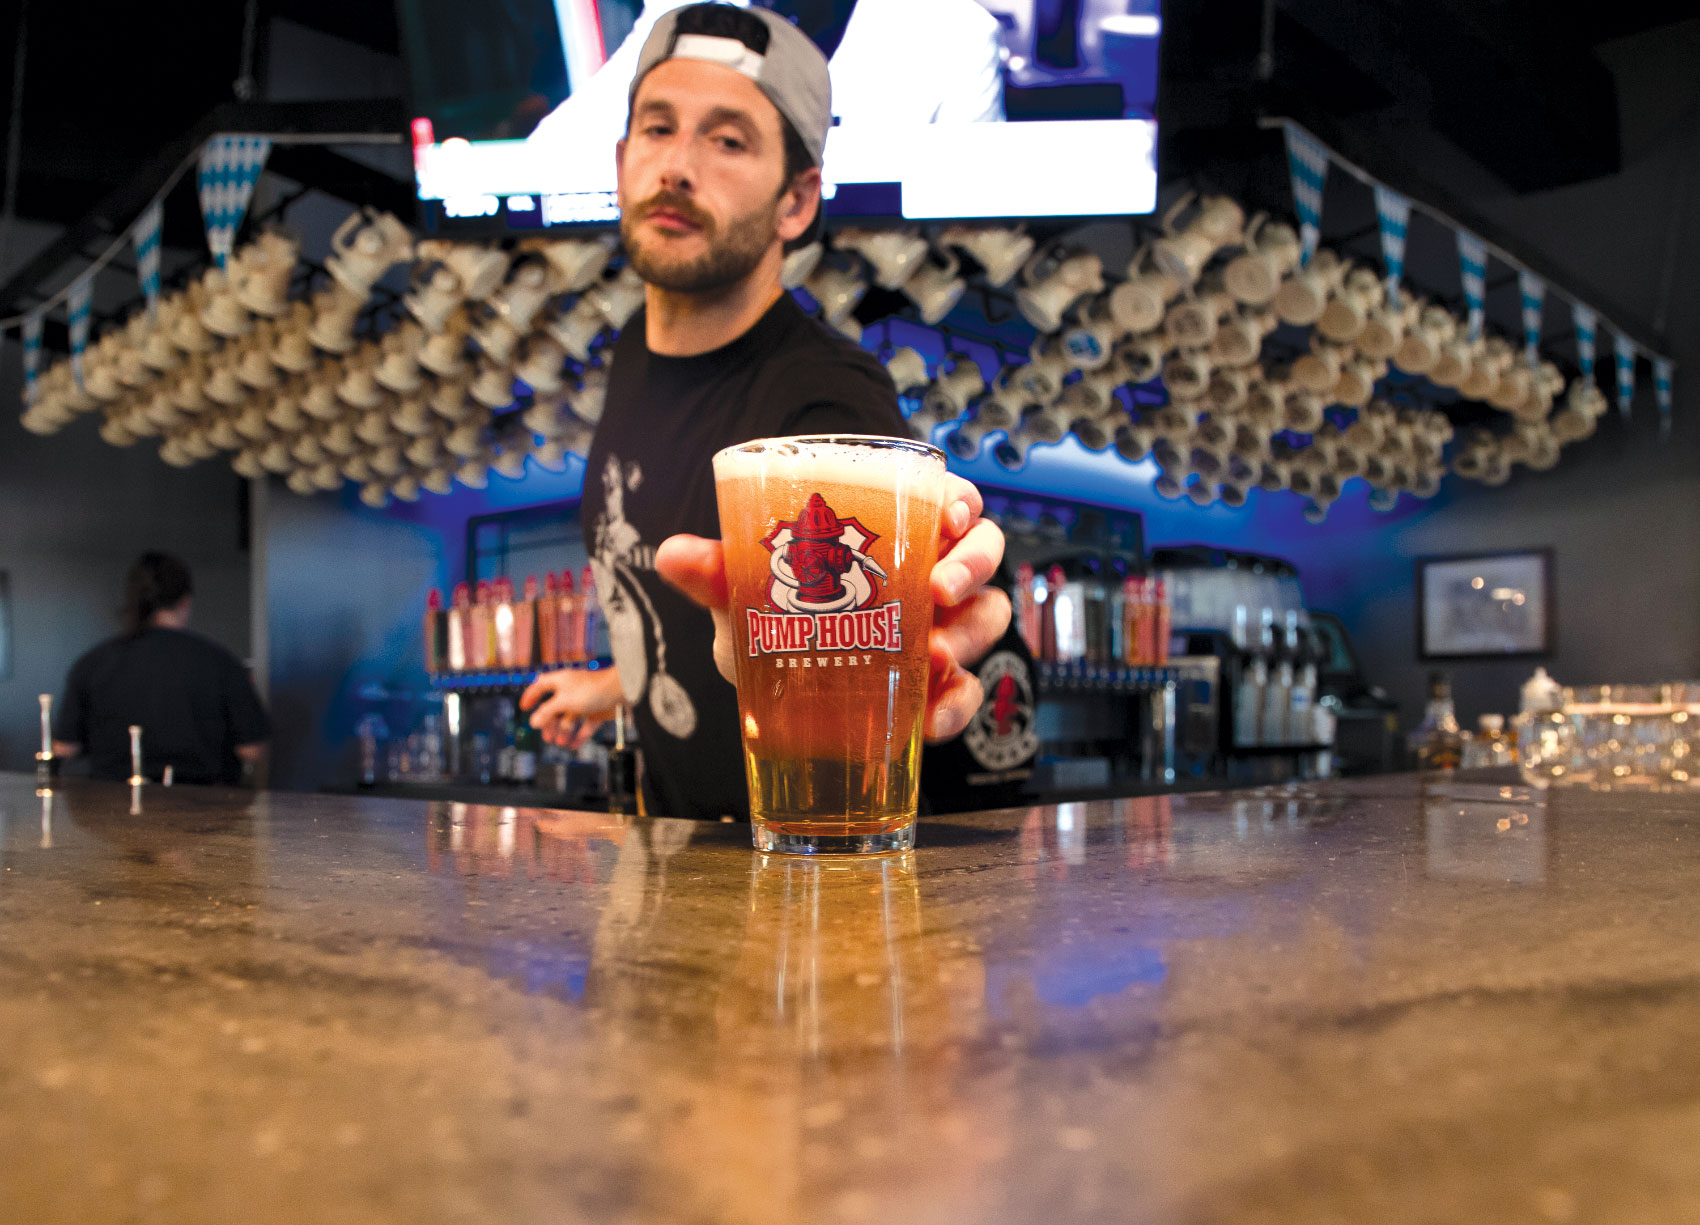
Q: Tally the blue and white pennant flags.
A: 11